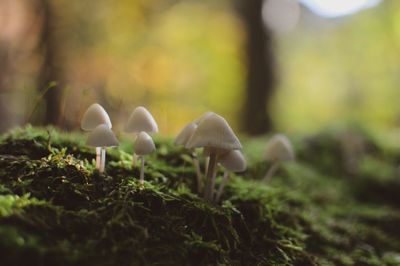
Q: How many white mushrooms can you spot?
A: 8